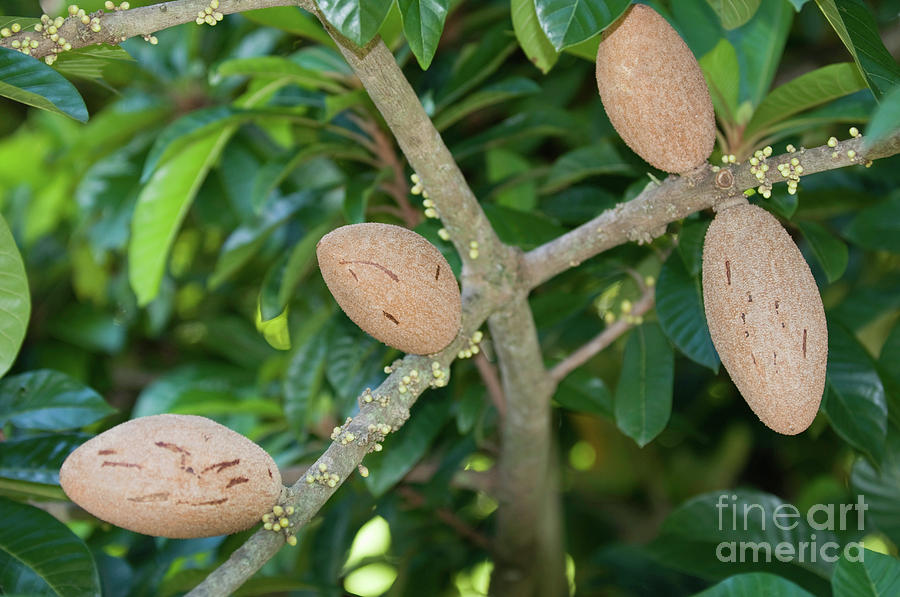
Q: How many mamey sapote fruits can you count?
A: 4